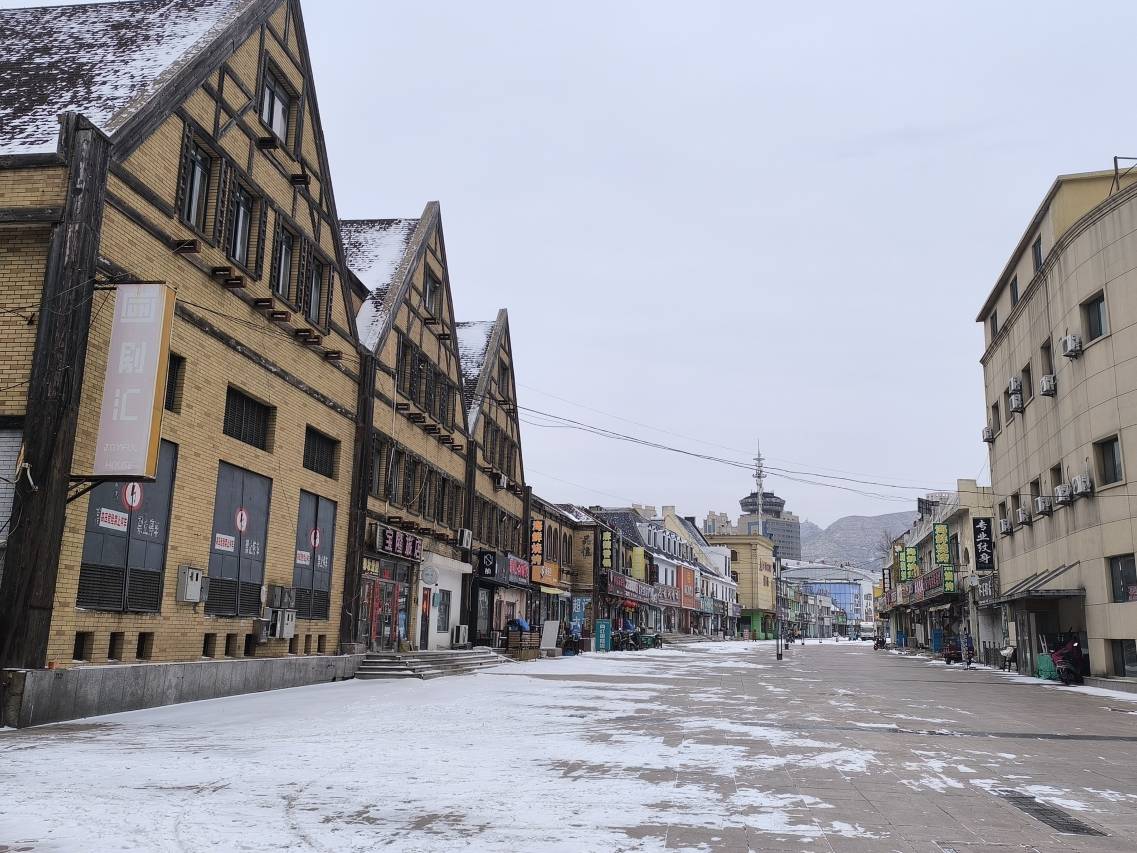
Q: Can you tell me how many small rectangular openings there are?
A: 9